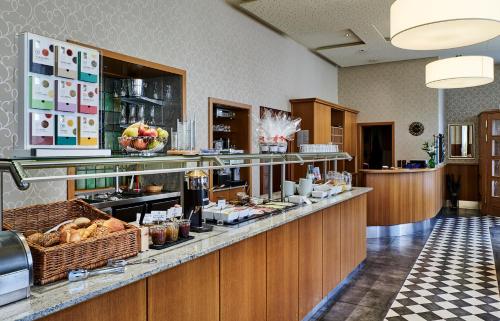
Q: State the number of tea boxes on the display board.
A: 9